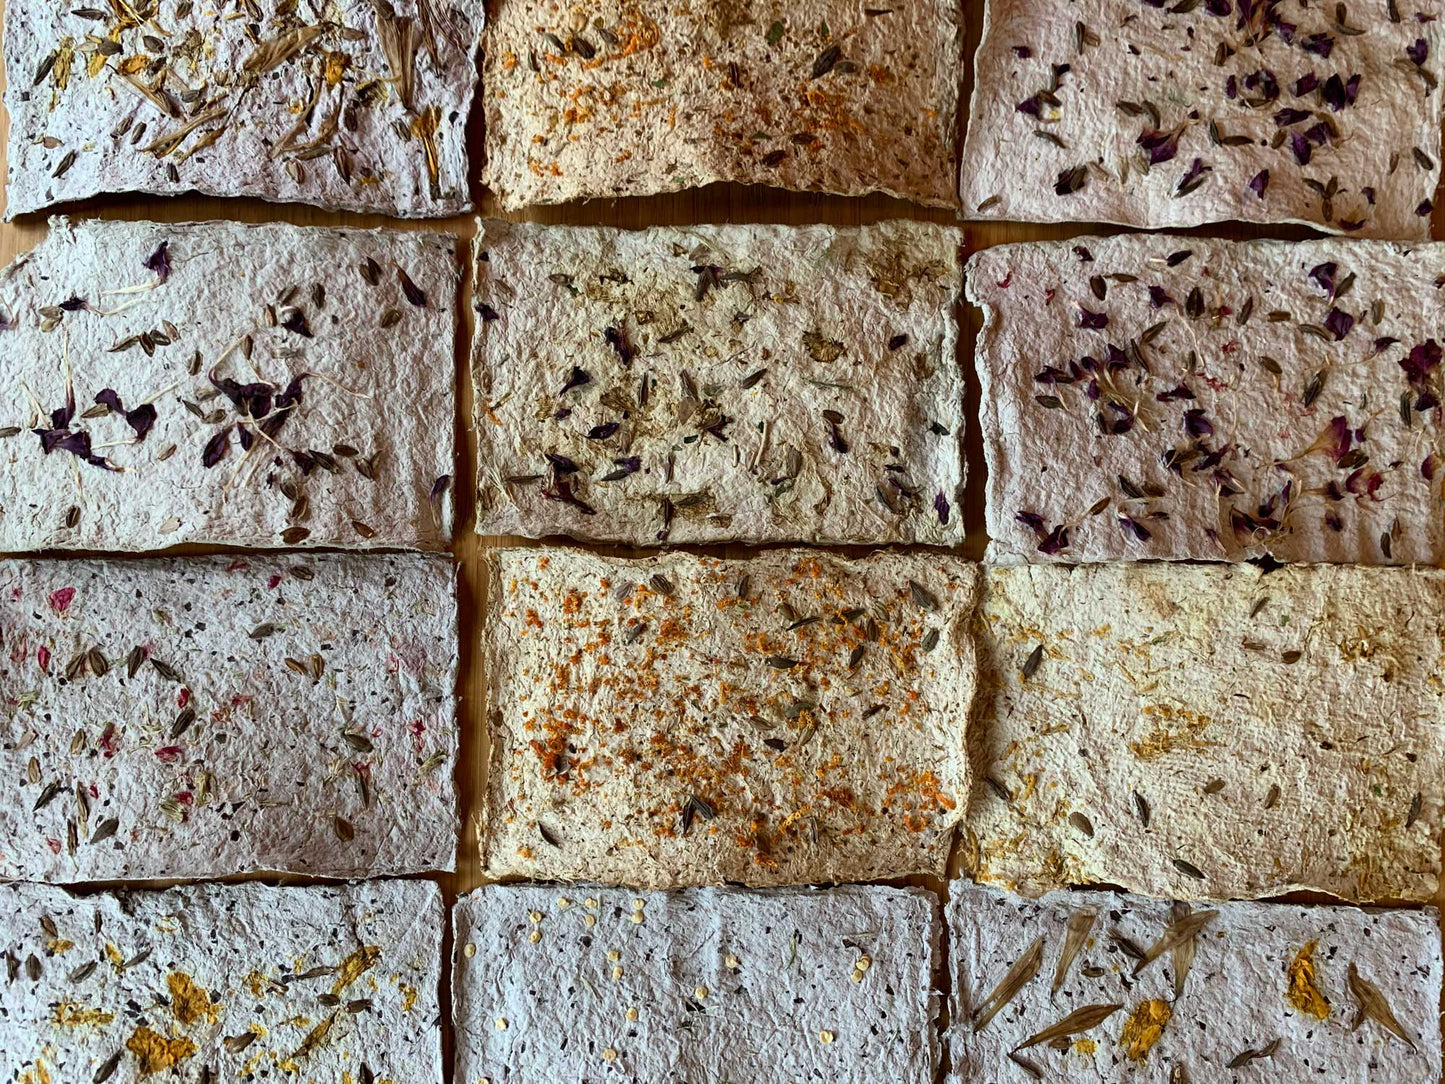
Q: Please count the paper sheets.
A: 12